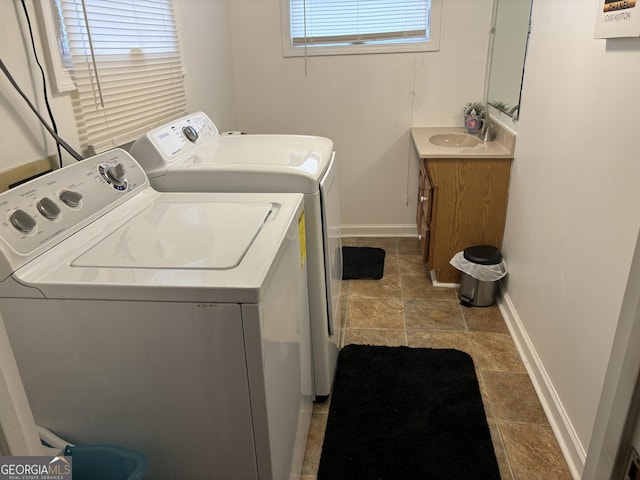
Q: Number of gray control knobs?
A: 5